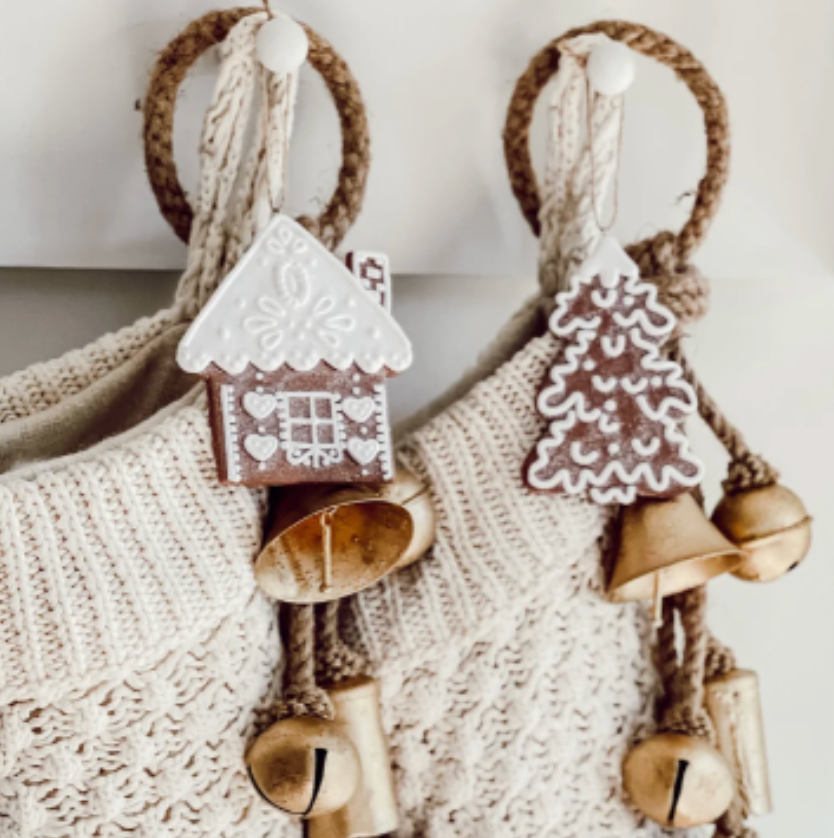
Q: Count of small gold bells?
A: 8